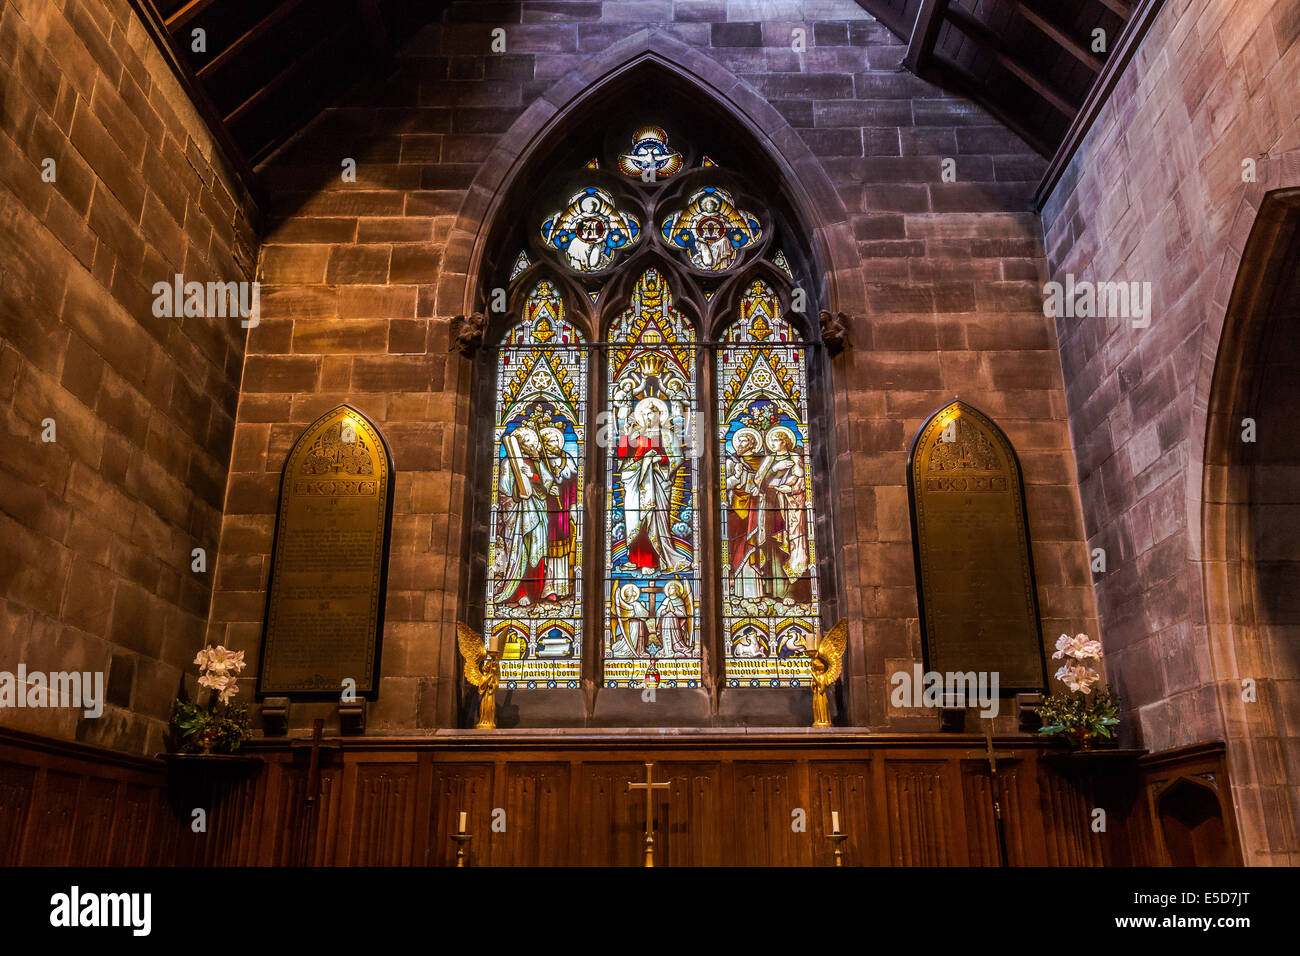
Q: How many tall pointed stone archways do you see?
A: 2